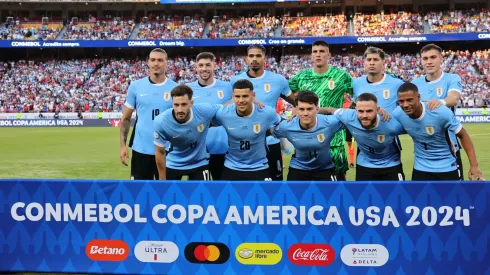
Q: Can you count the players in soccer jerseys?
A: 11